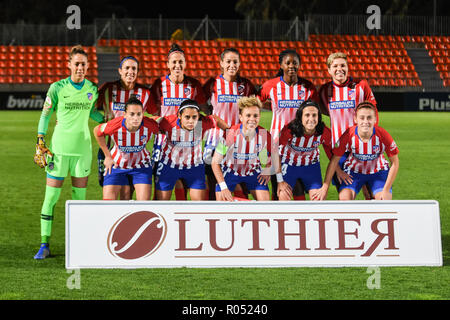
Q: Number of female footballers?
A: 11